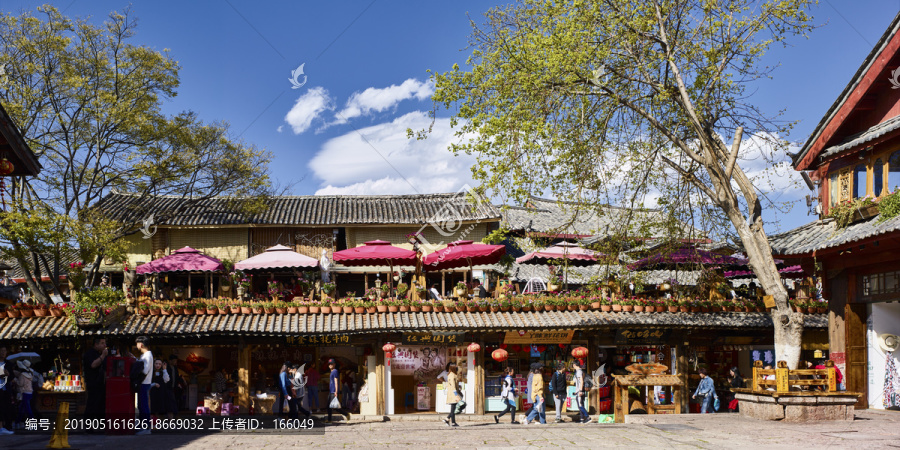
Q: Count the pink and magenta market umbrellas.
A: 7